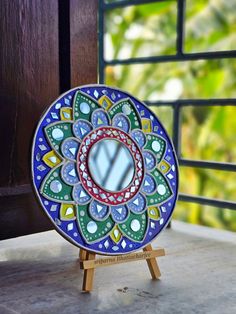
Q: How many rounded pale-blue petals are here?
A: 12